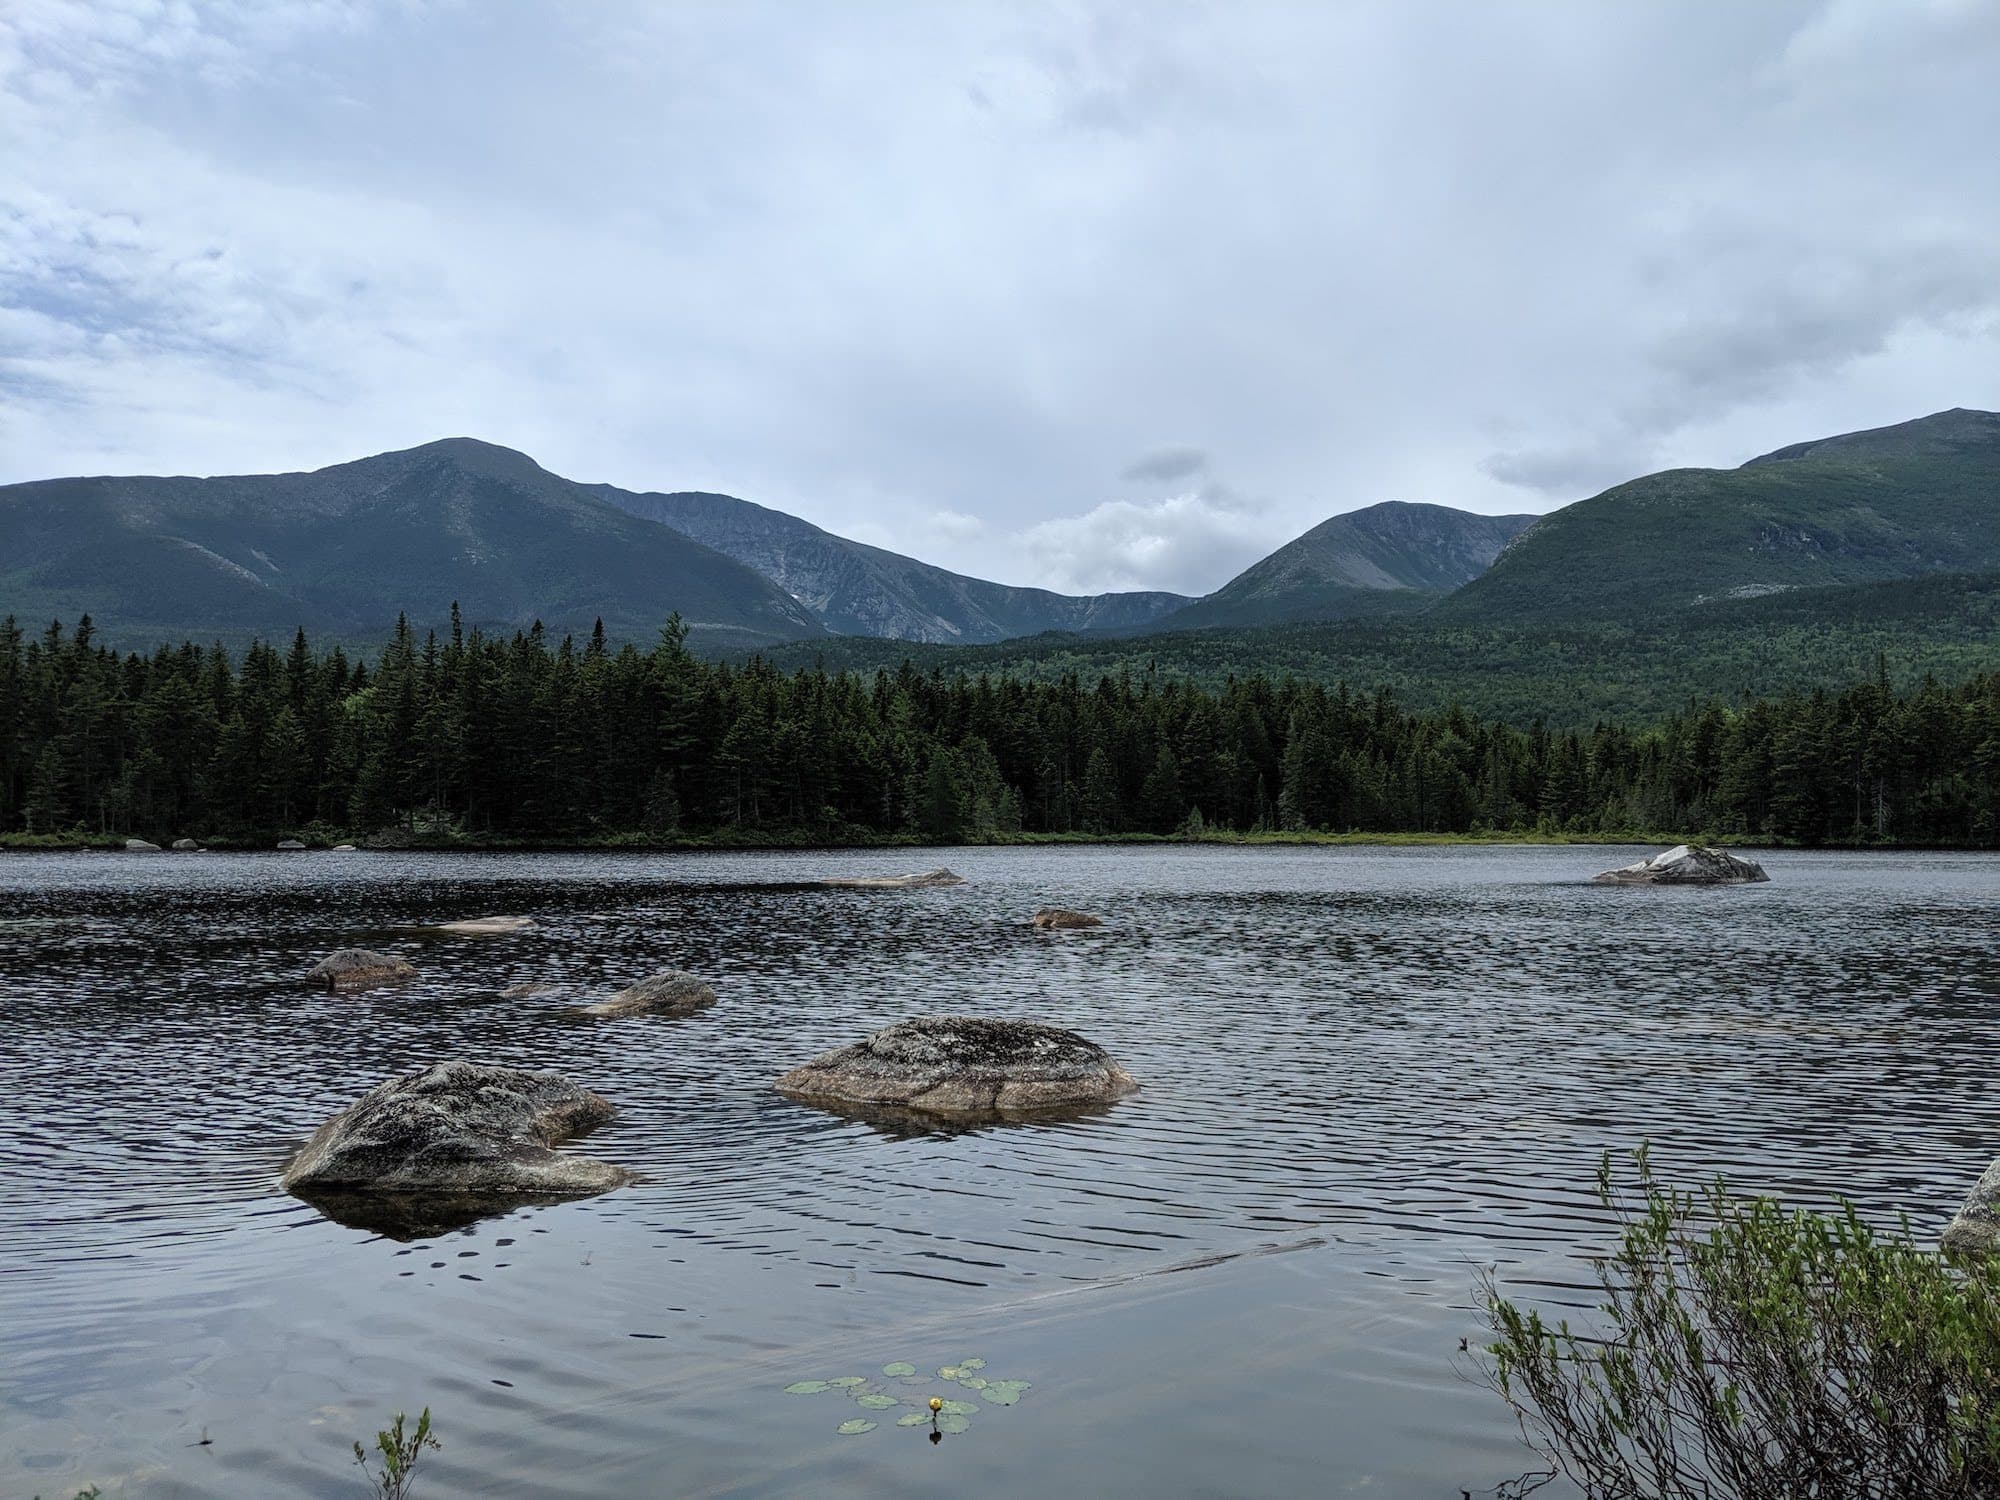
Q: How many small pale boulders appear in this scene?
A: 4